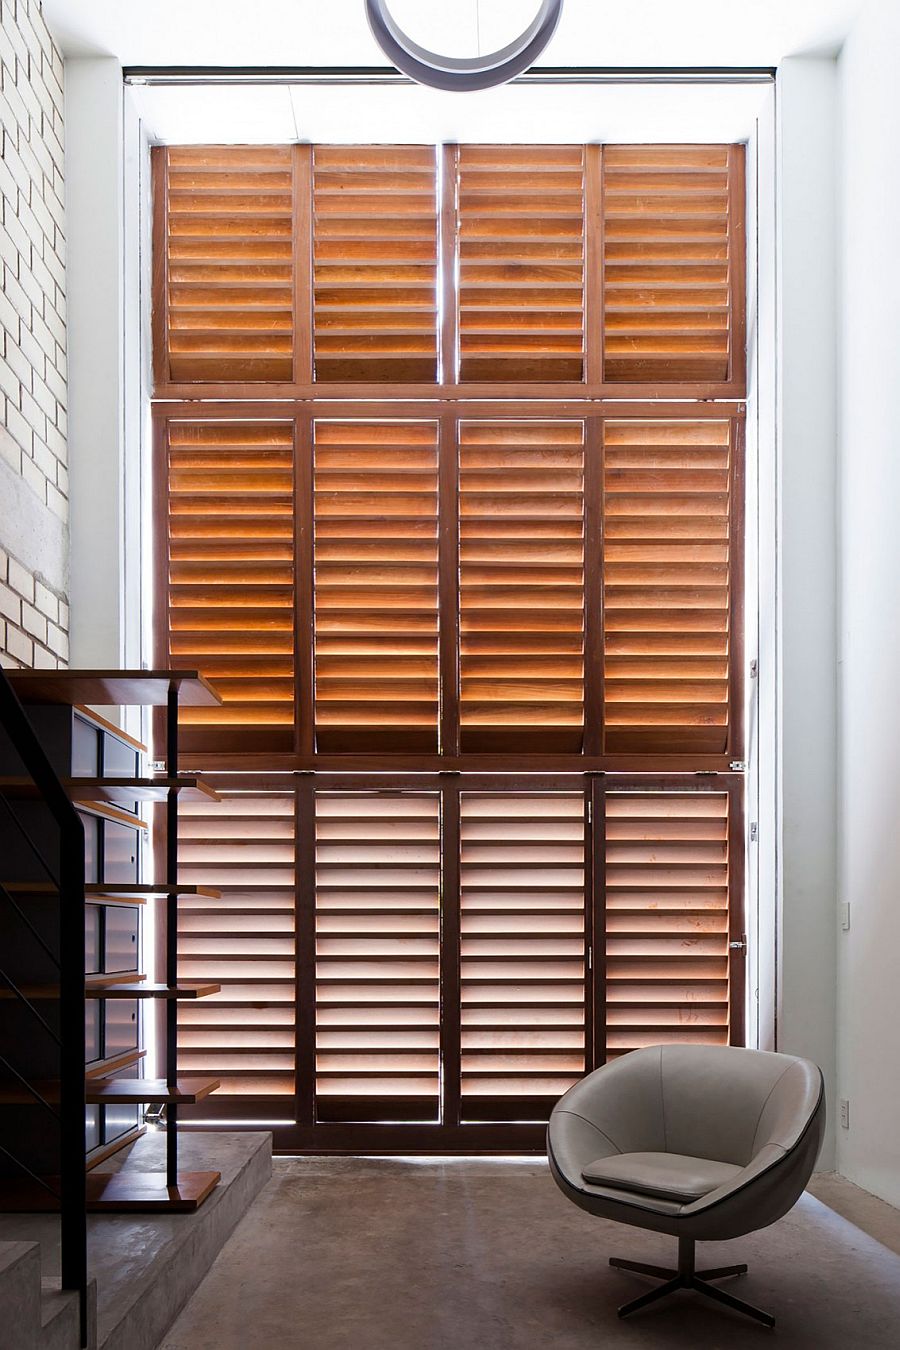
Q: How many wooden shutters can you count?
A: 12